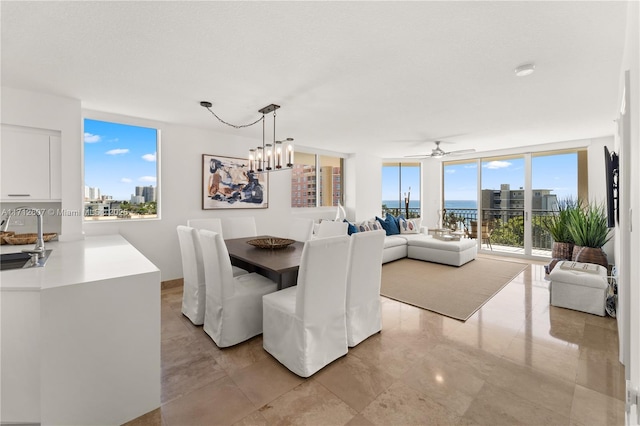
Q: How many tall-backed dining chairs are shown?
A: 8